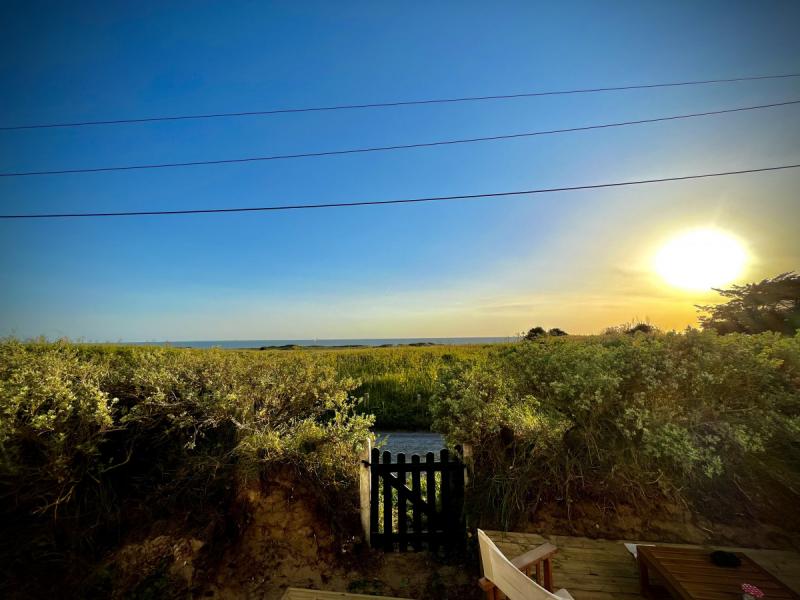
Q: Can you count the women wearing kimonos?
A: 0